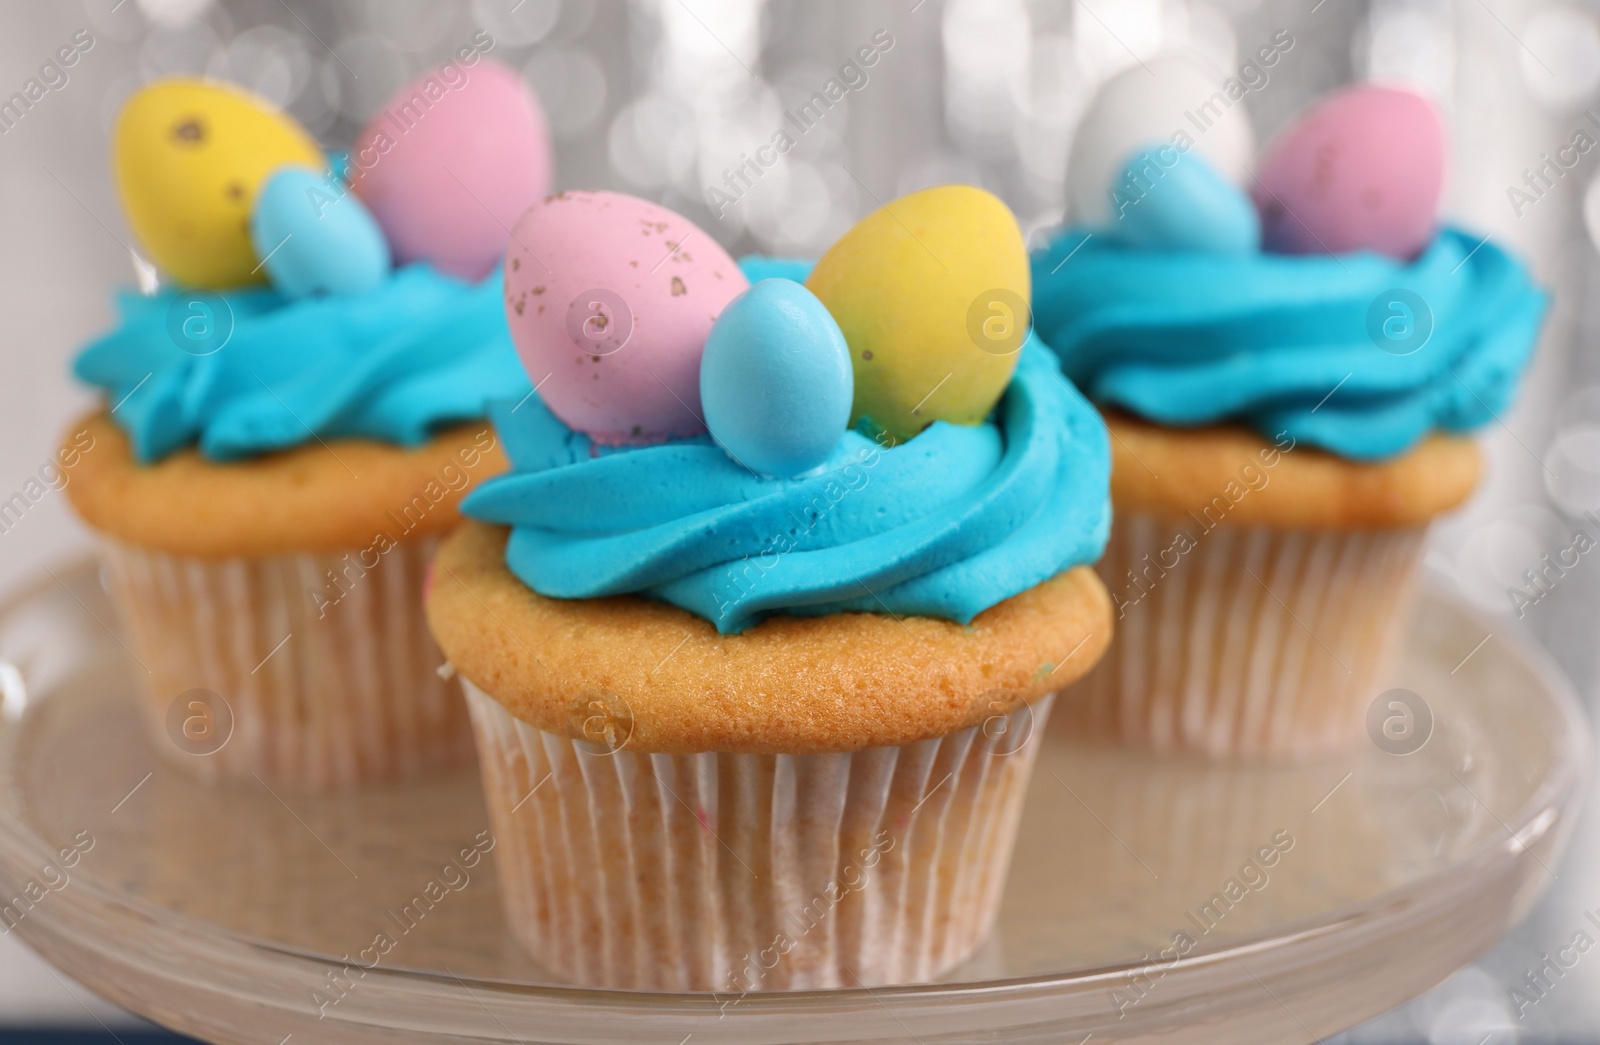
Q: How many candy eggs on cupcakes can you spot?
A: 9